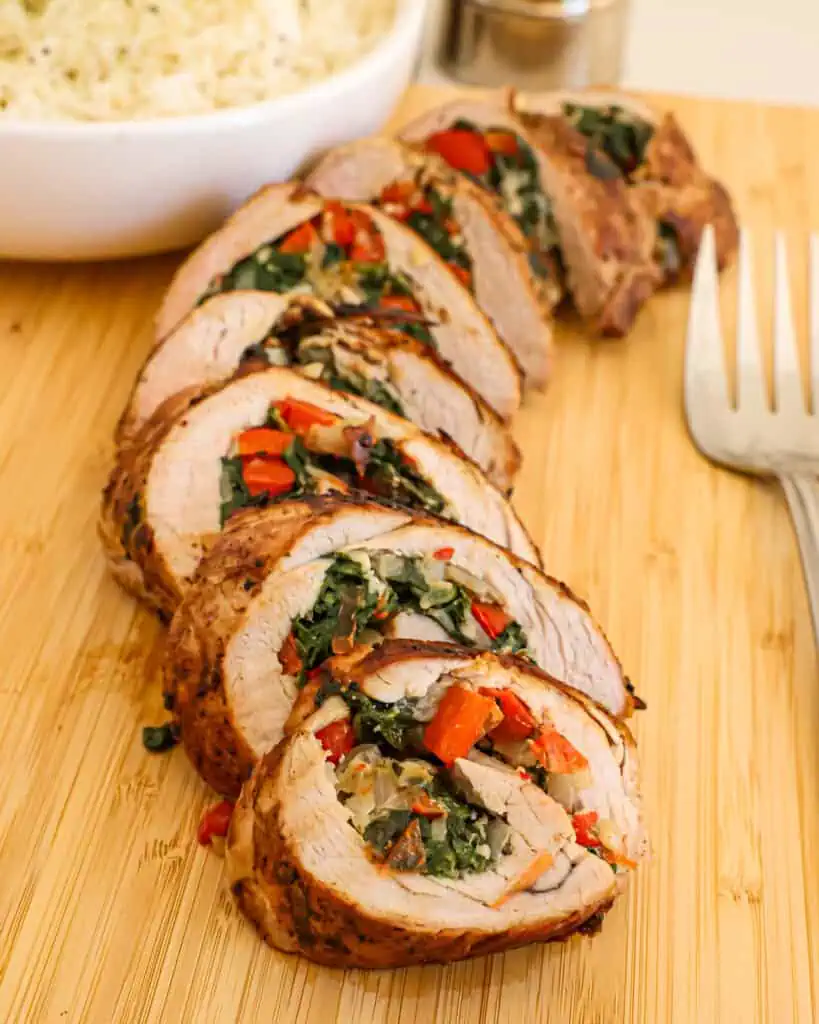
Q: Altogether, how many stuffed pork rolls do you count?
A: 8